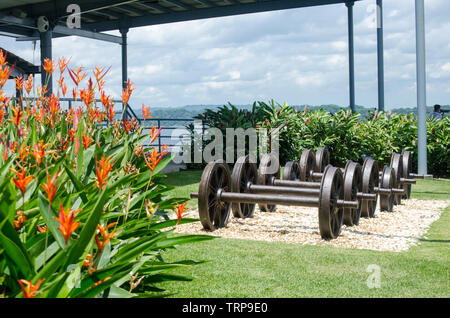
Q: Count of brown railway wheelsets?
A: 6